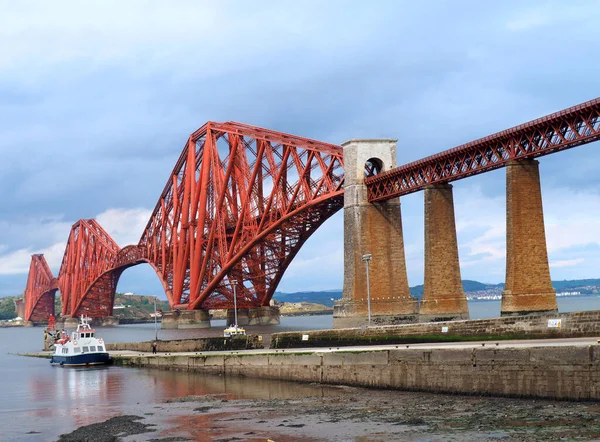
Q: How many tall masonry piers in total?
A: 3